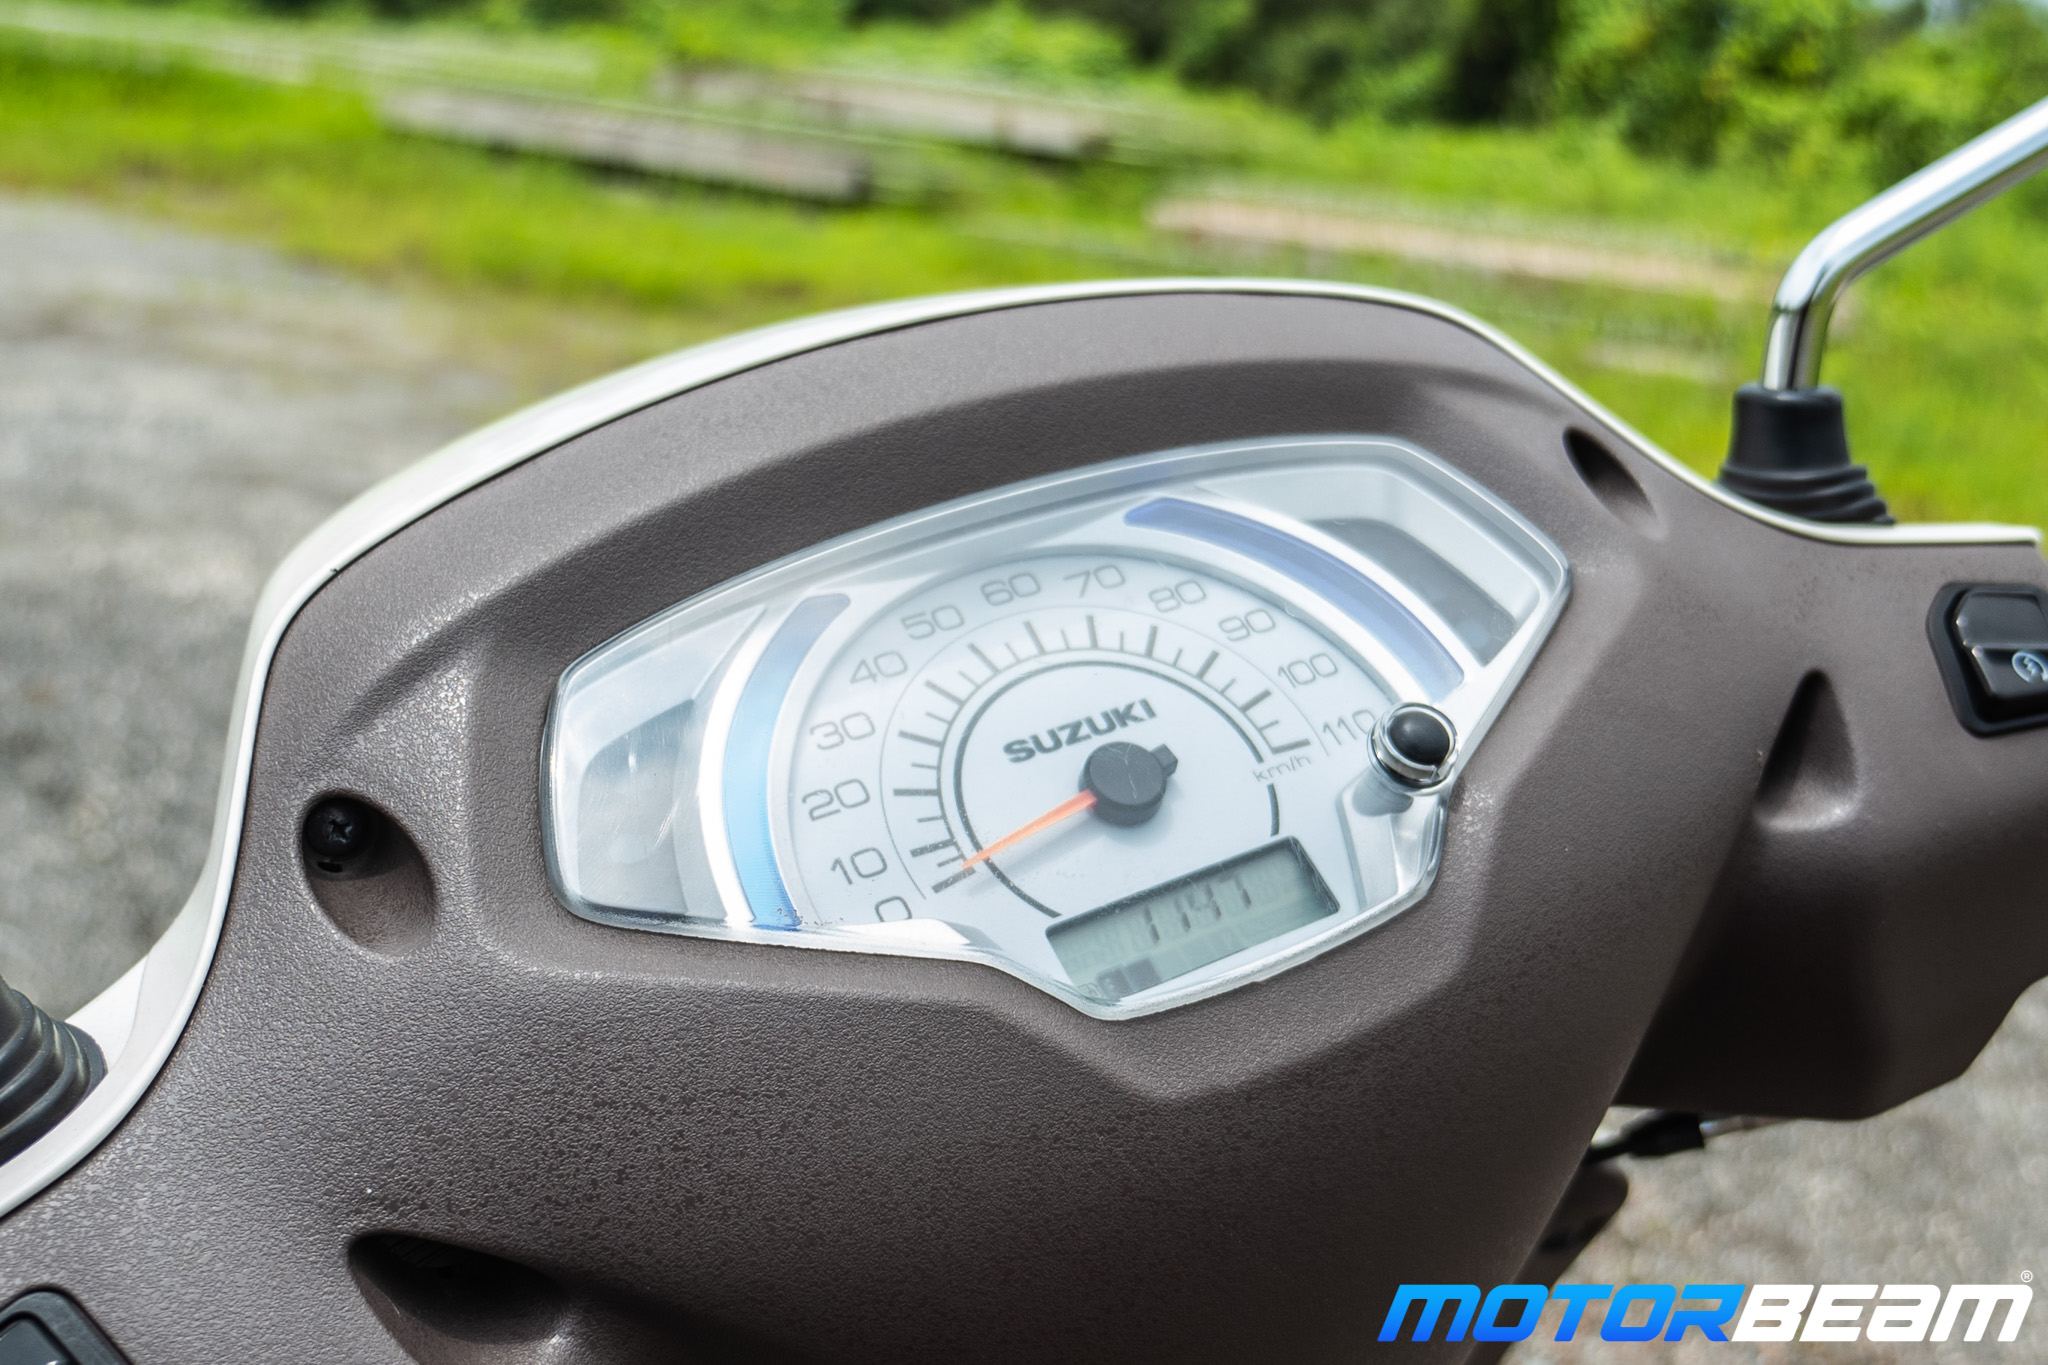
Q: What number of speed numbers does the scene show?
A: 12